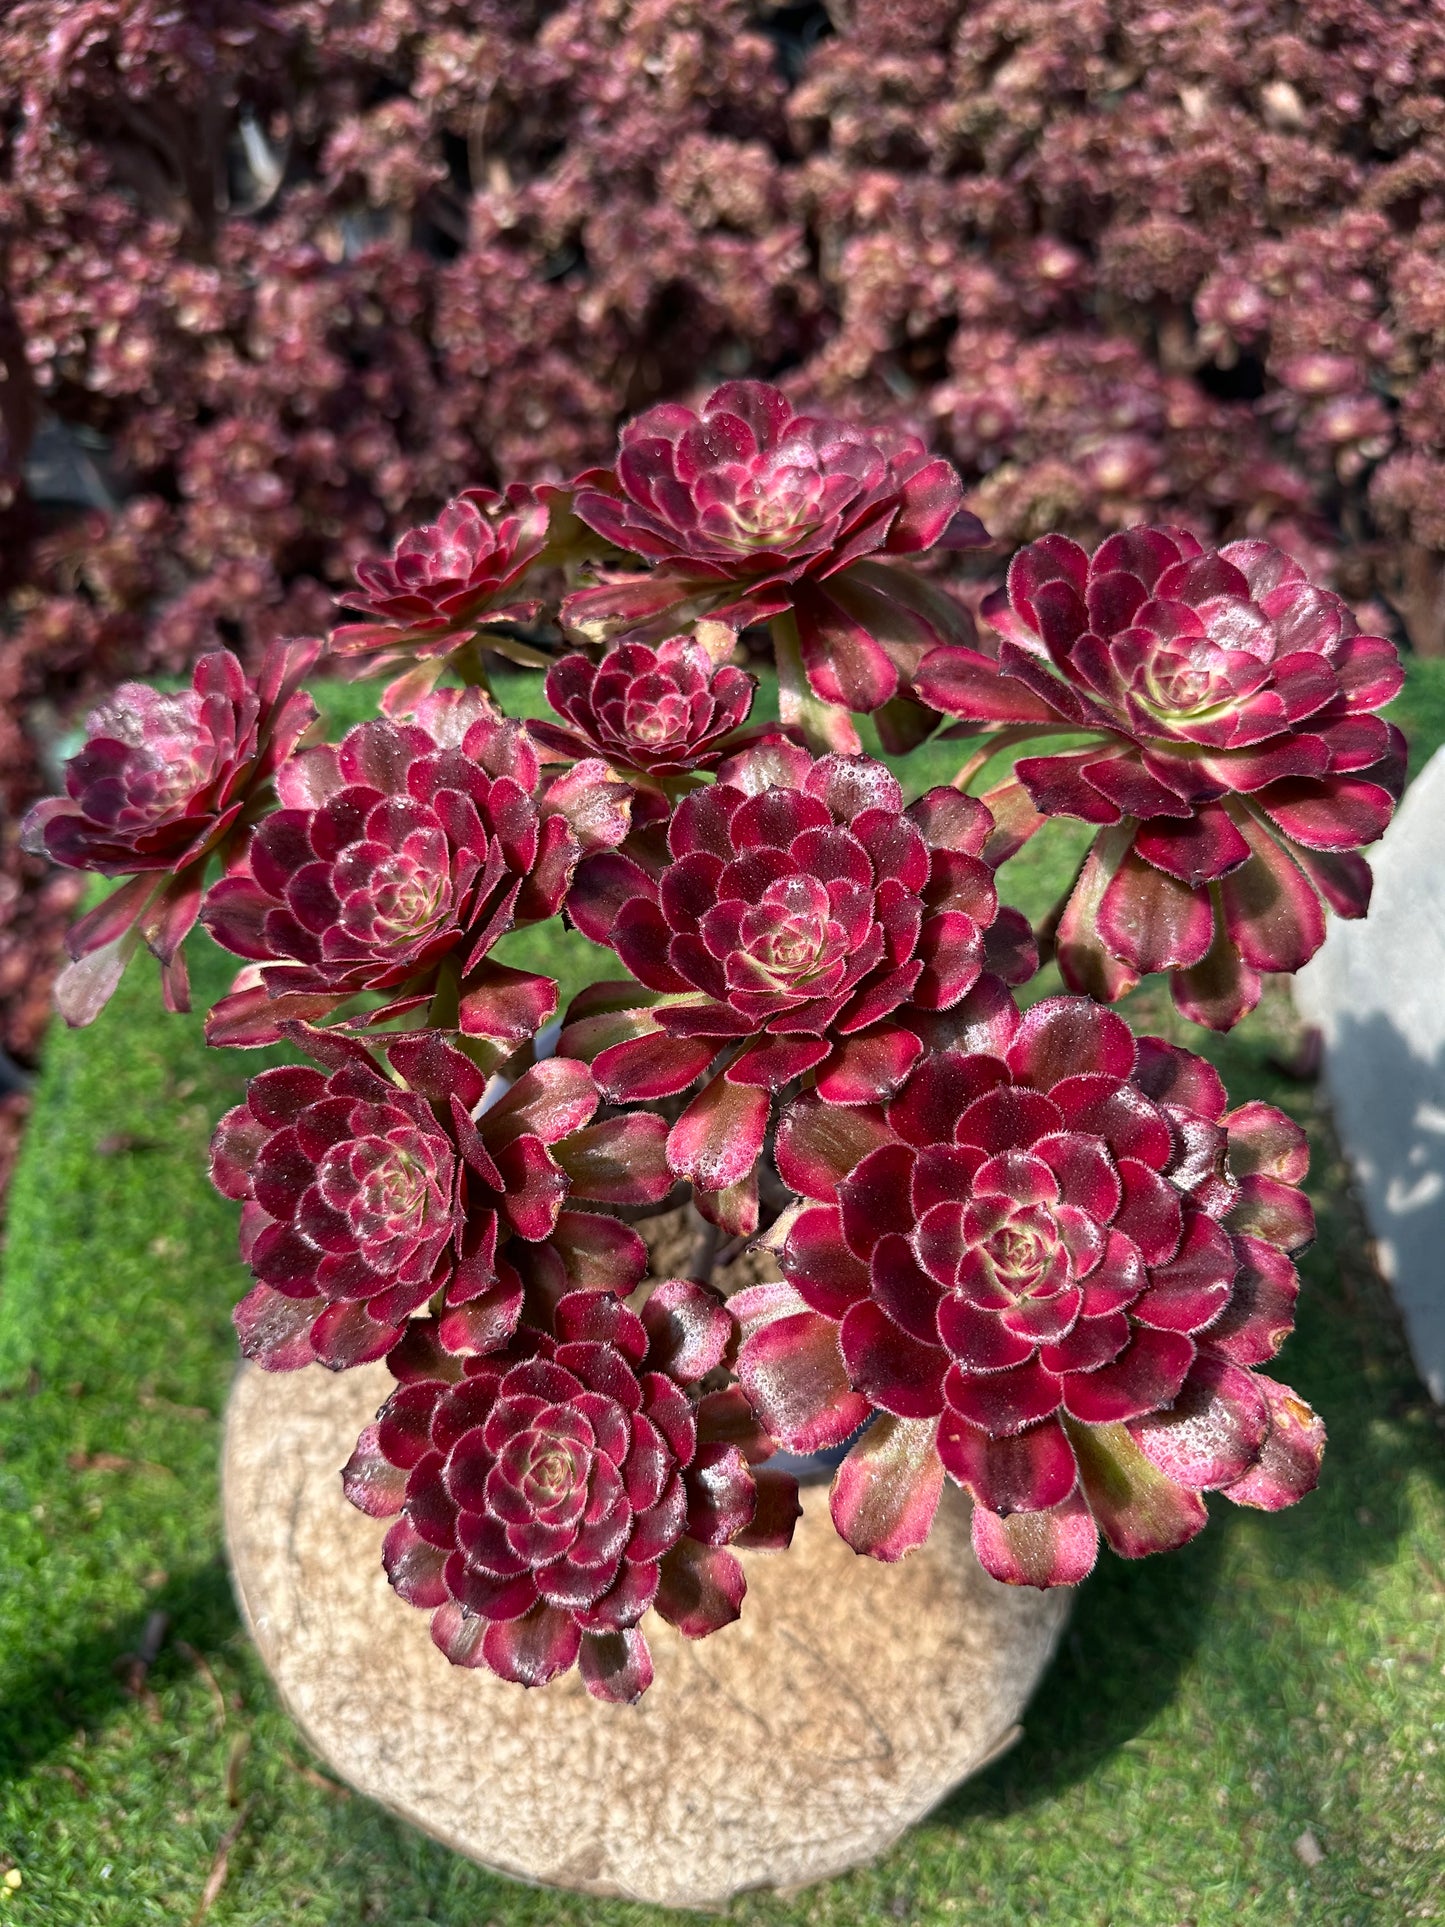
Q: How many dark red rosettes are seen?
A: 10